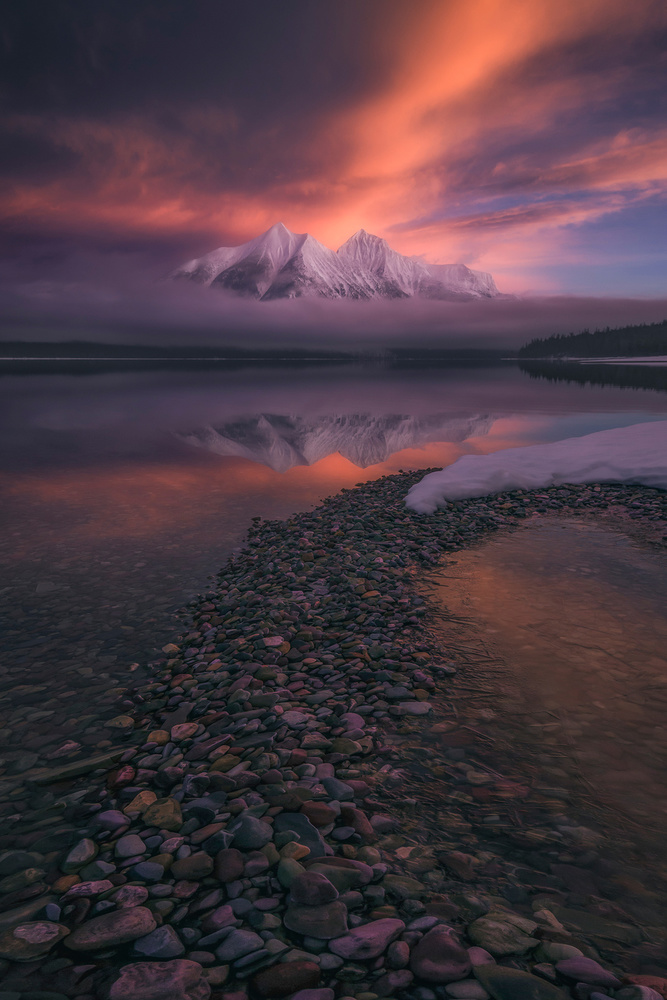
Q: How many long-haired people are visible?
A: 0